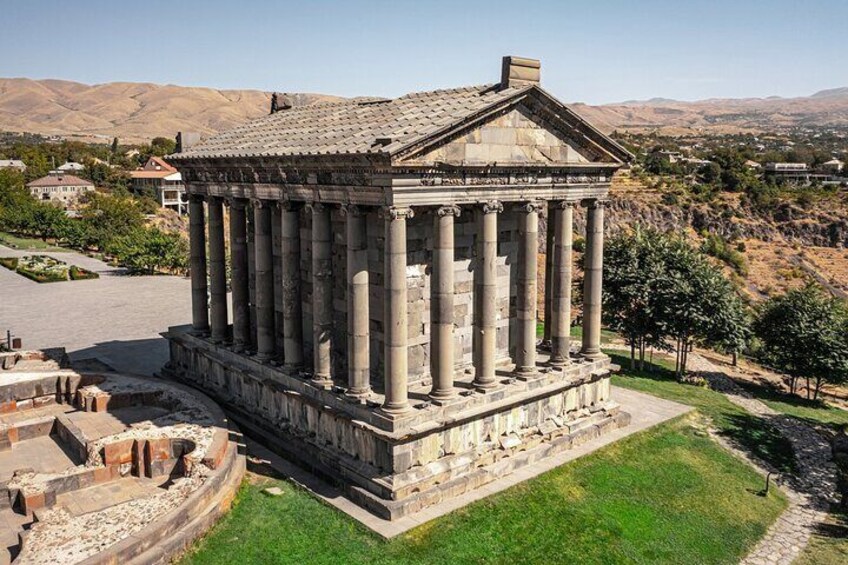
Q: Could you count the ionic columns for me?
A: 14